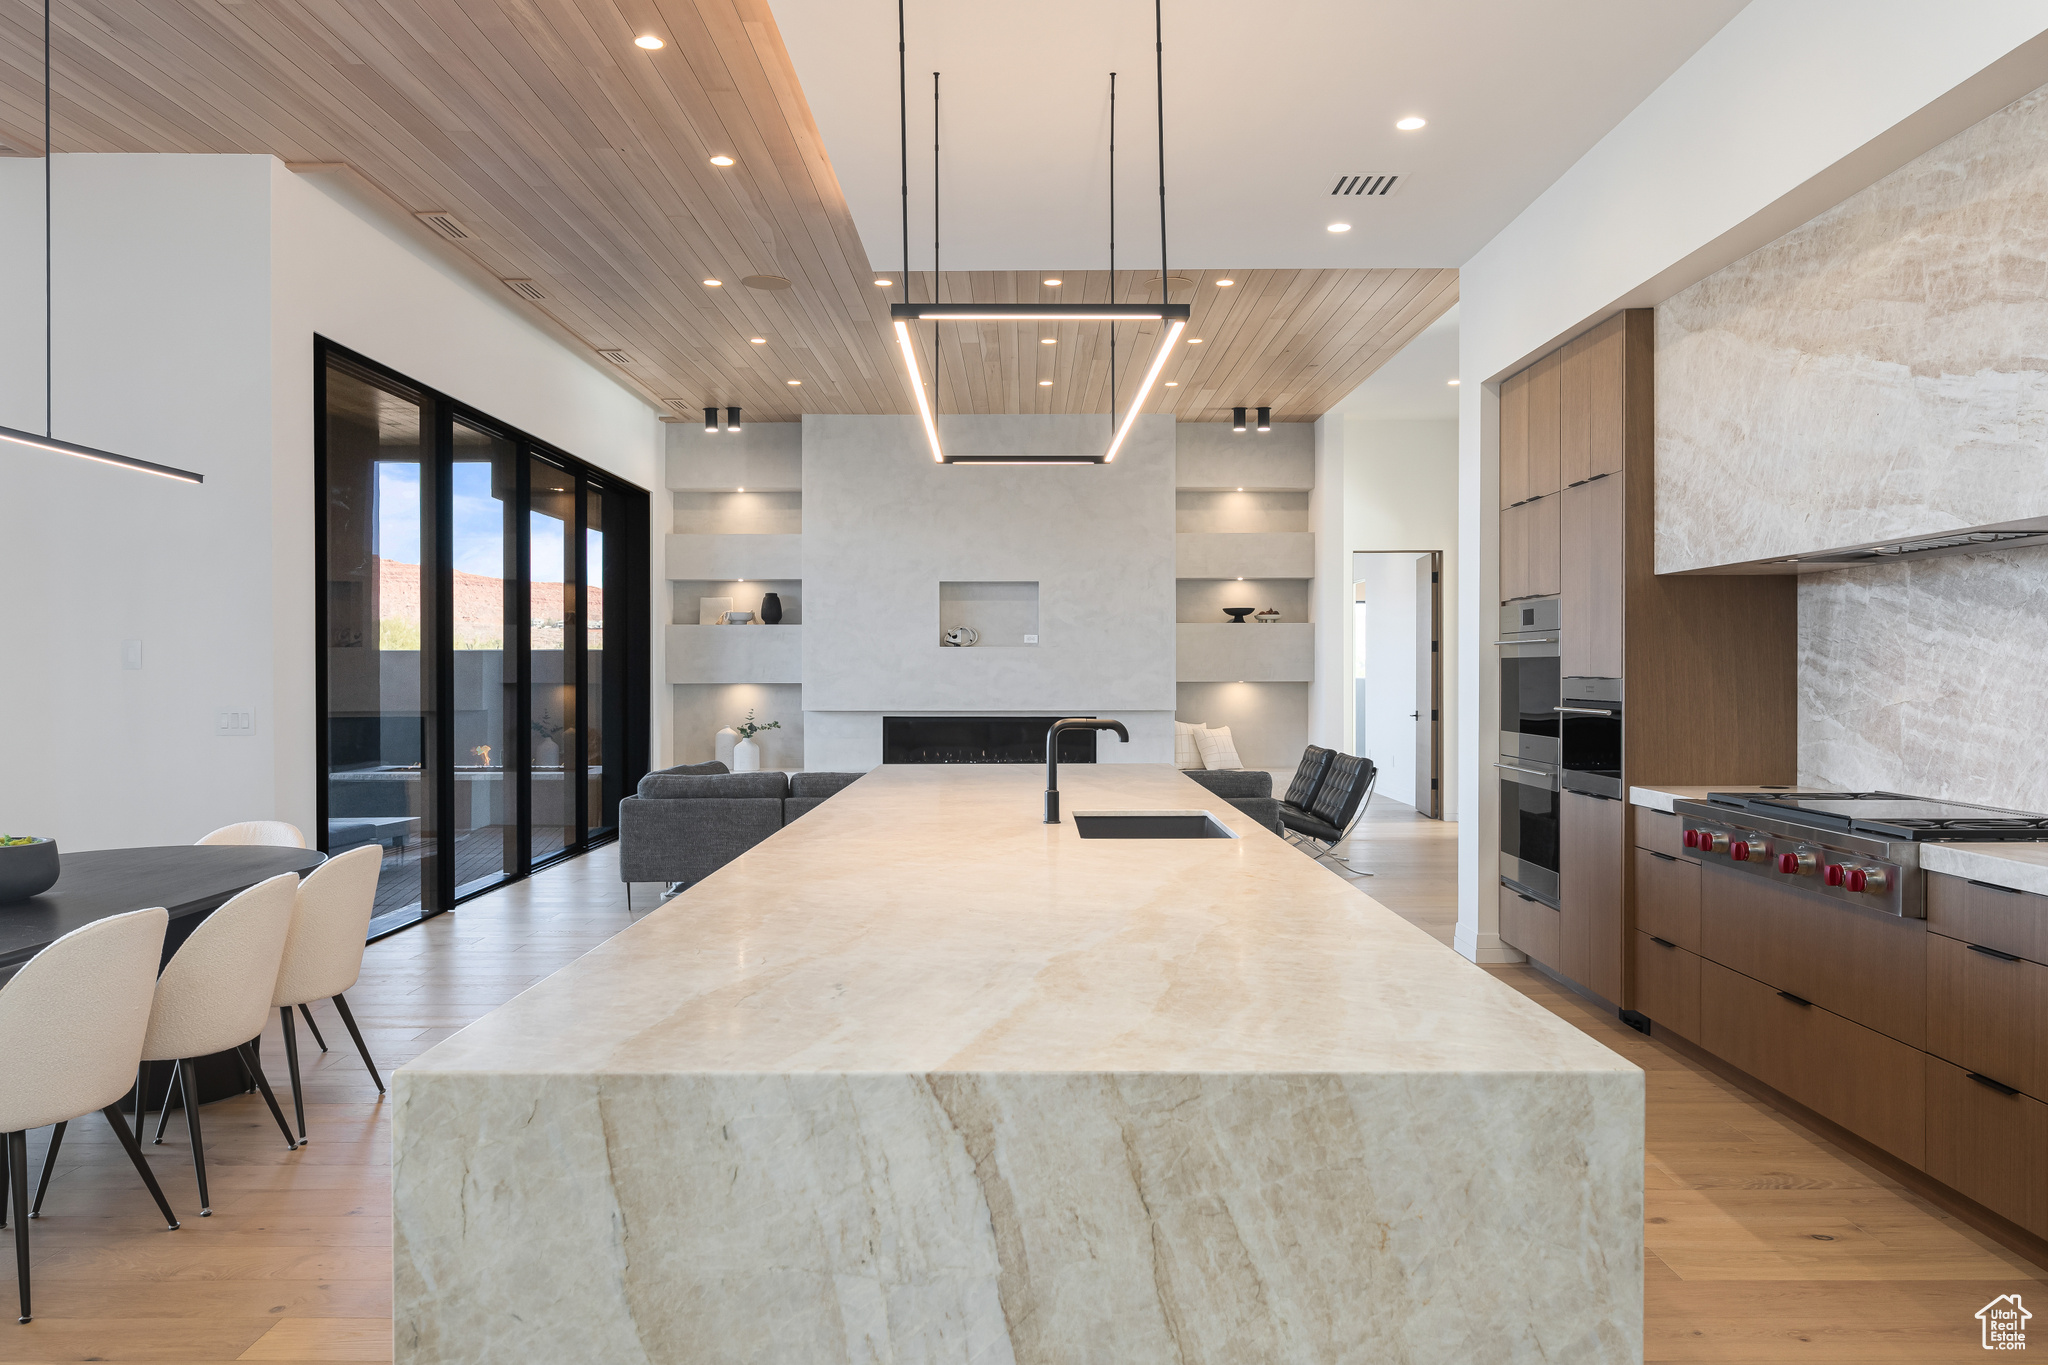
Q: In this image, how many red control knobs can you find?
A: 6